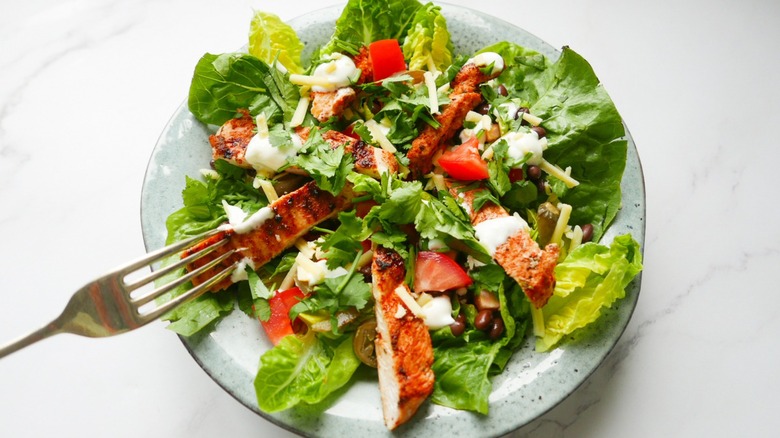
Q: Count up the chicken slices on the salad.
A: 6